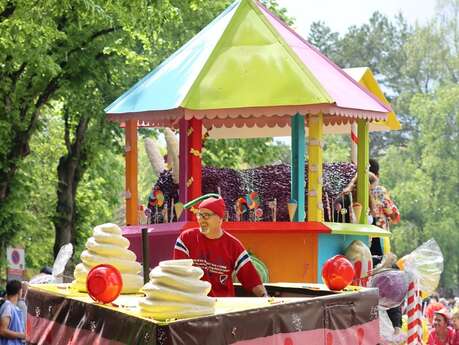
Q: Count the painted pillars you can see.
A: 6